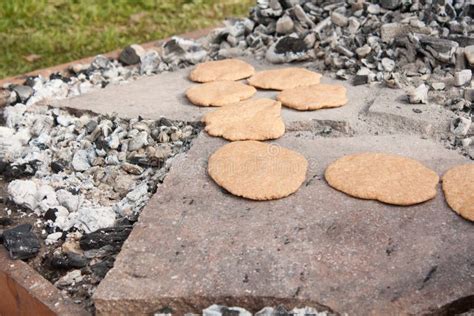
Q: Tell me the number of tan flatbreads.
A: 8